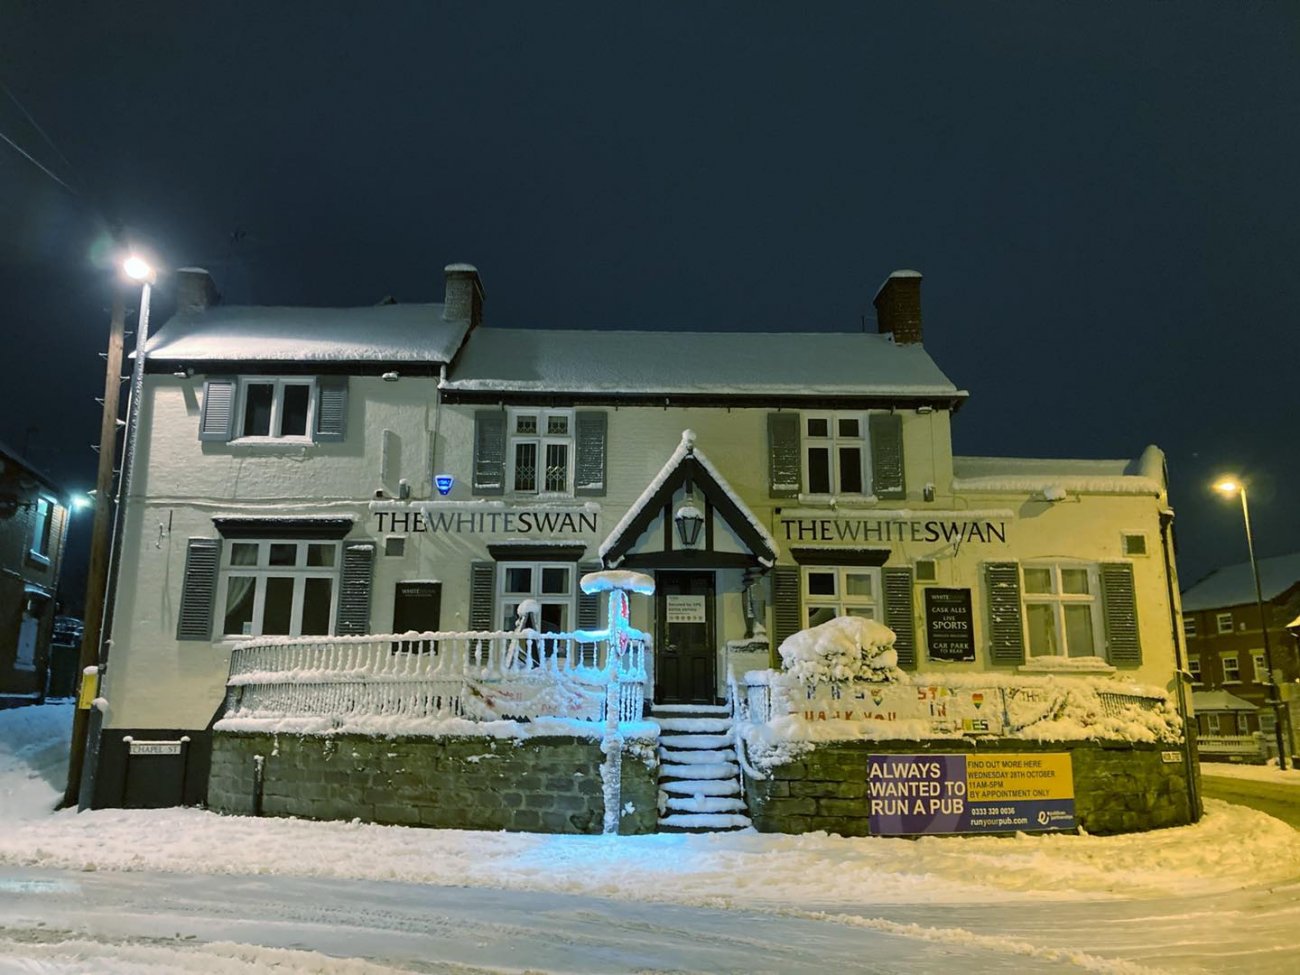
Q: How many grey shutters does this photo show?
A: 14